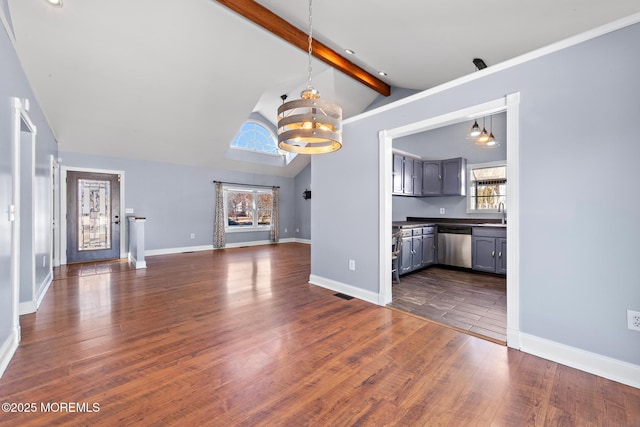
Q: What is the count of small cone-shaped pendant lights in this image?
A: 3